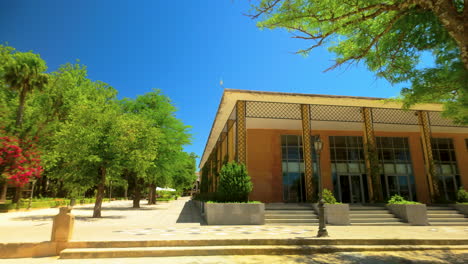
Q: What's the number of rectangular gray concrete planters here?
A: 4